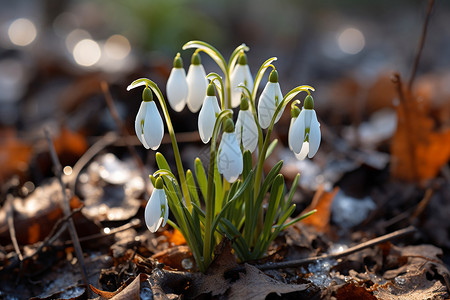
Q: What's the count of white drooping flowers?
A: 11